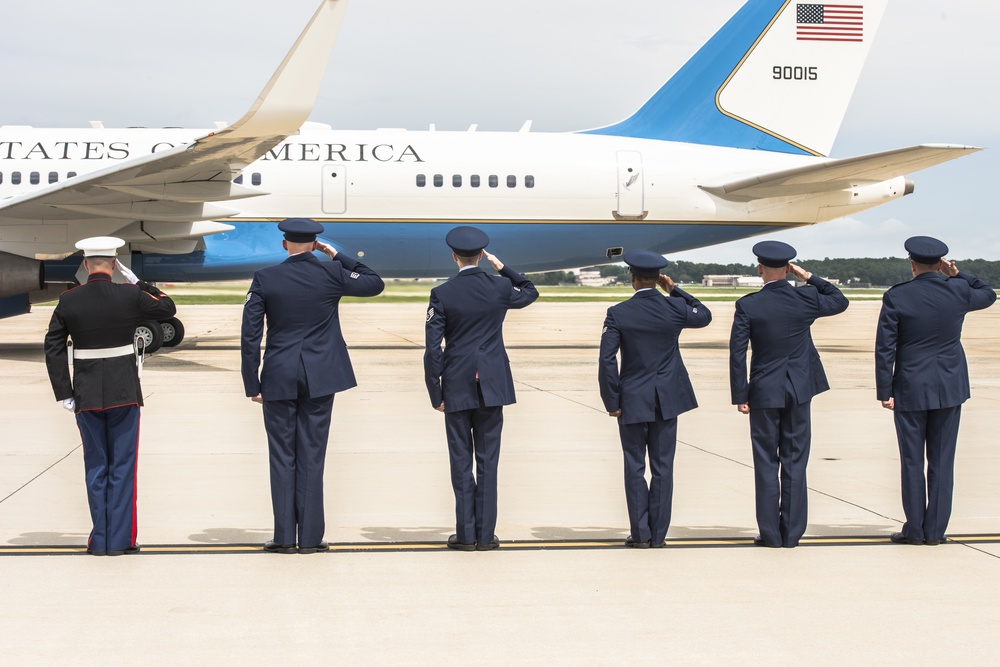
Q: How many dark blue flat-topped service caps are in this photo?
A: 5